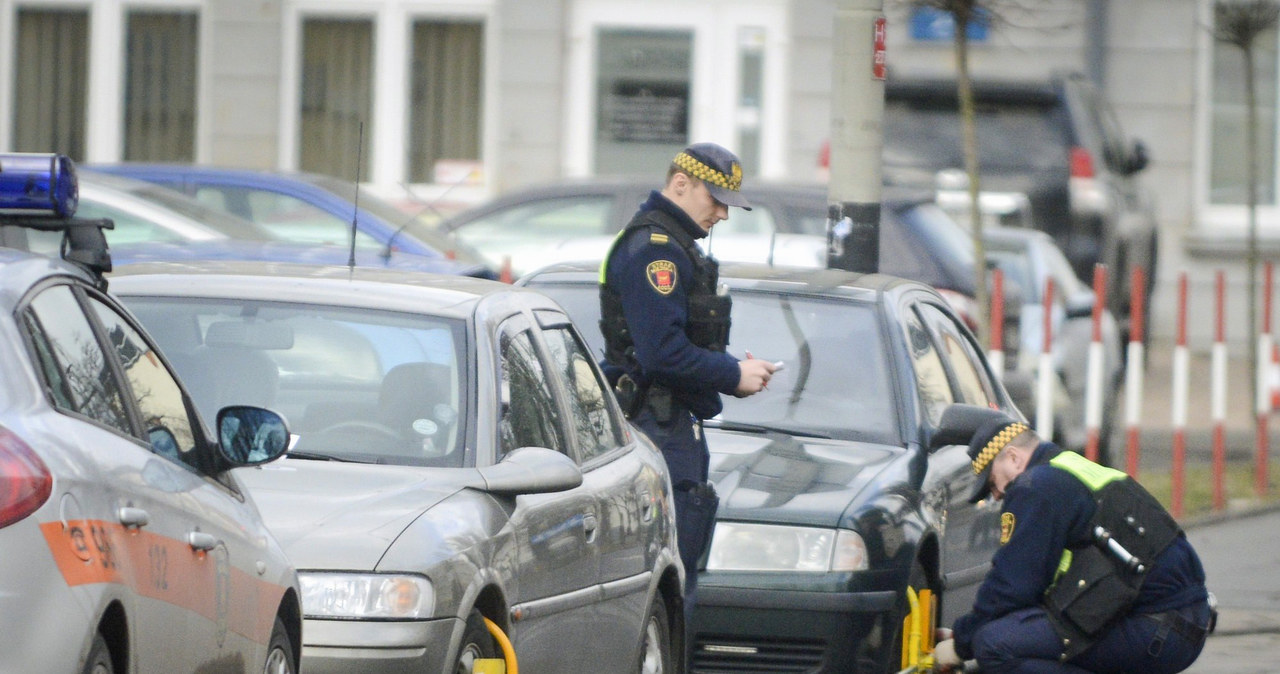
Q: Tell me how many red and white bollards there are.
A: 7